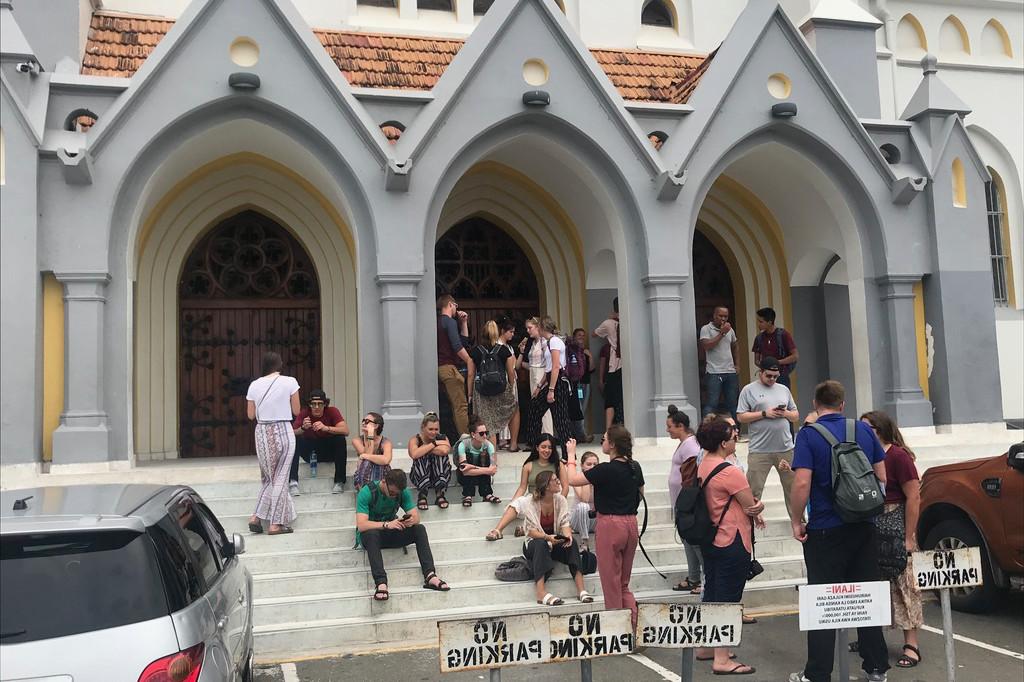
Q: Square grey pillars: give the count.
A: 4